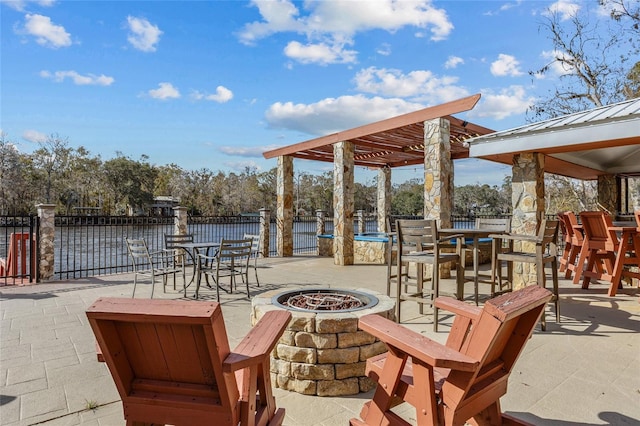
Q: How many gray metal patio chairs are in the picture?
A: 4